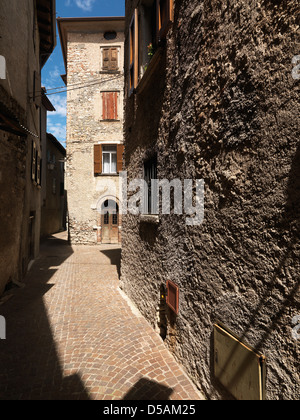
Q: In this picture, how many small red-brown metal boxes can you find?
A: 1